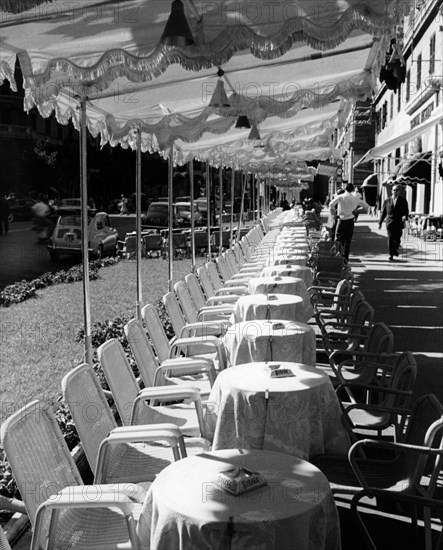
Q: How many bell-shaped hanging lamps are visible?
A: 4